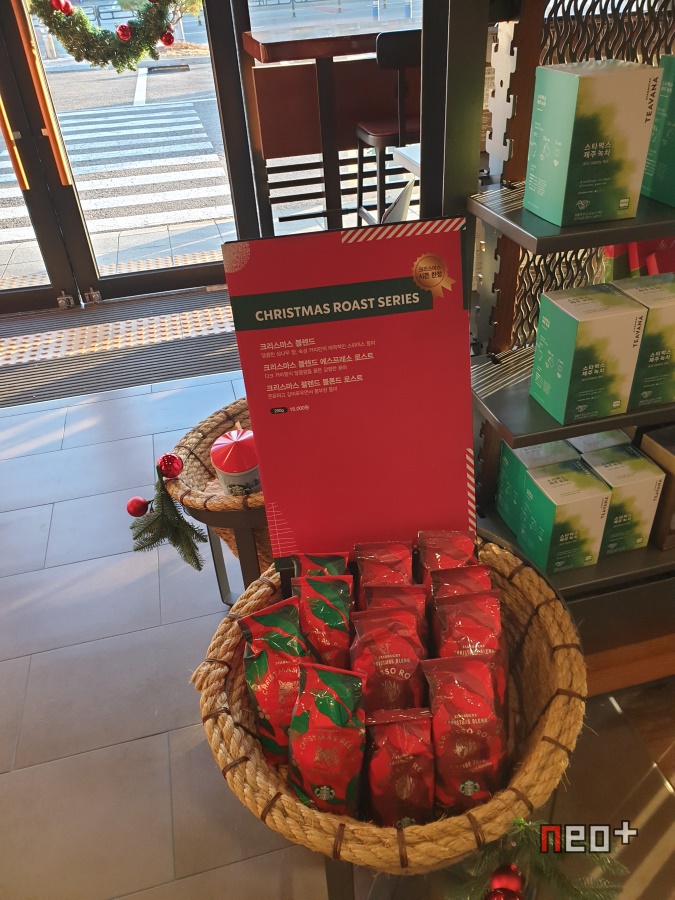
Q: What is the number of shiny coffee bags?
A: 12